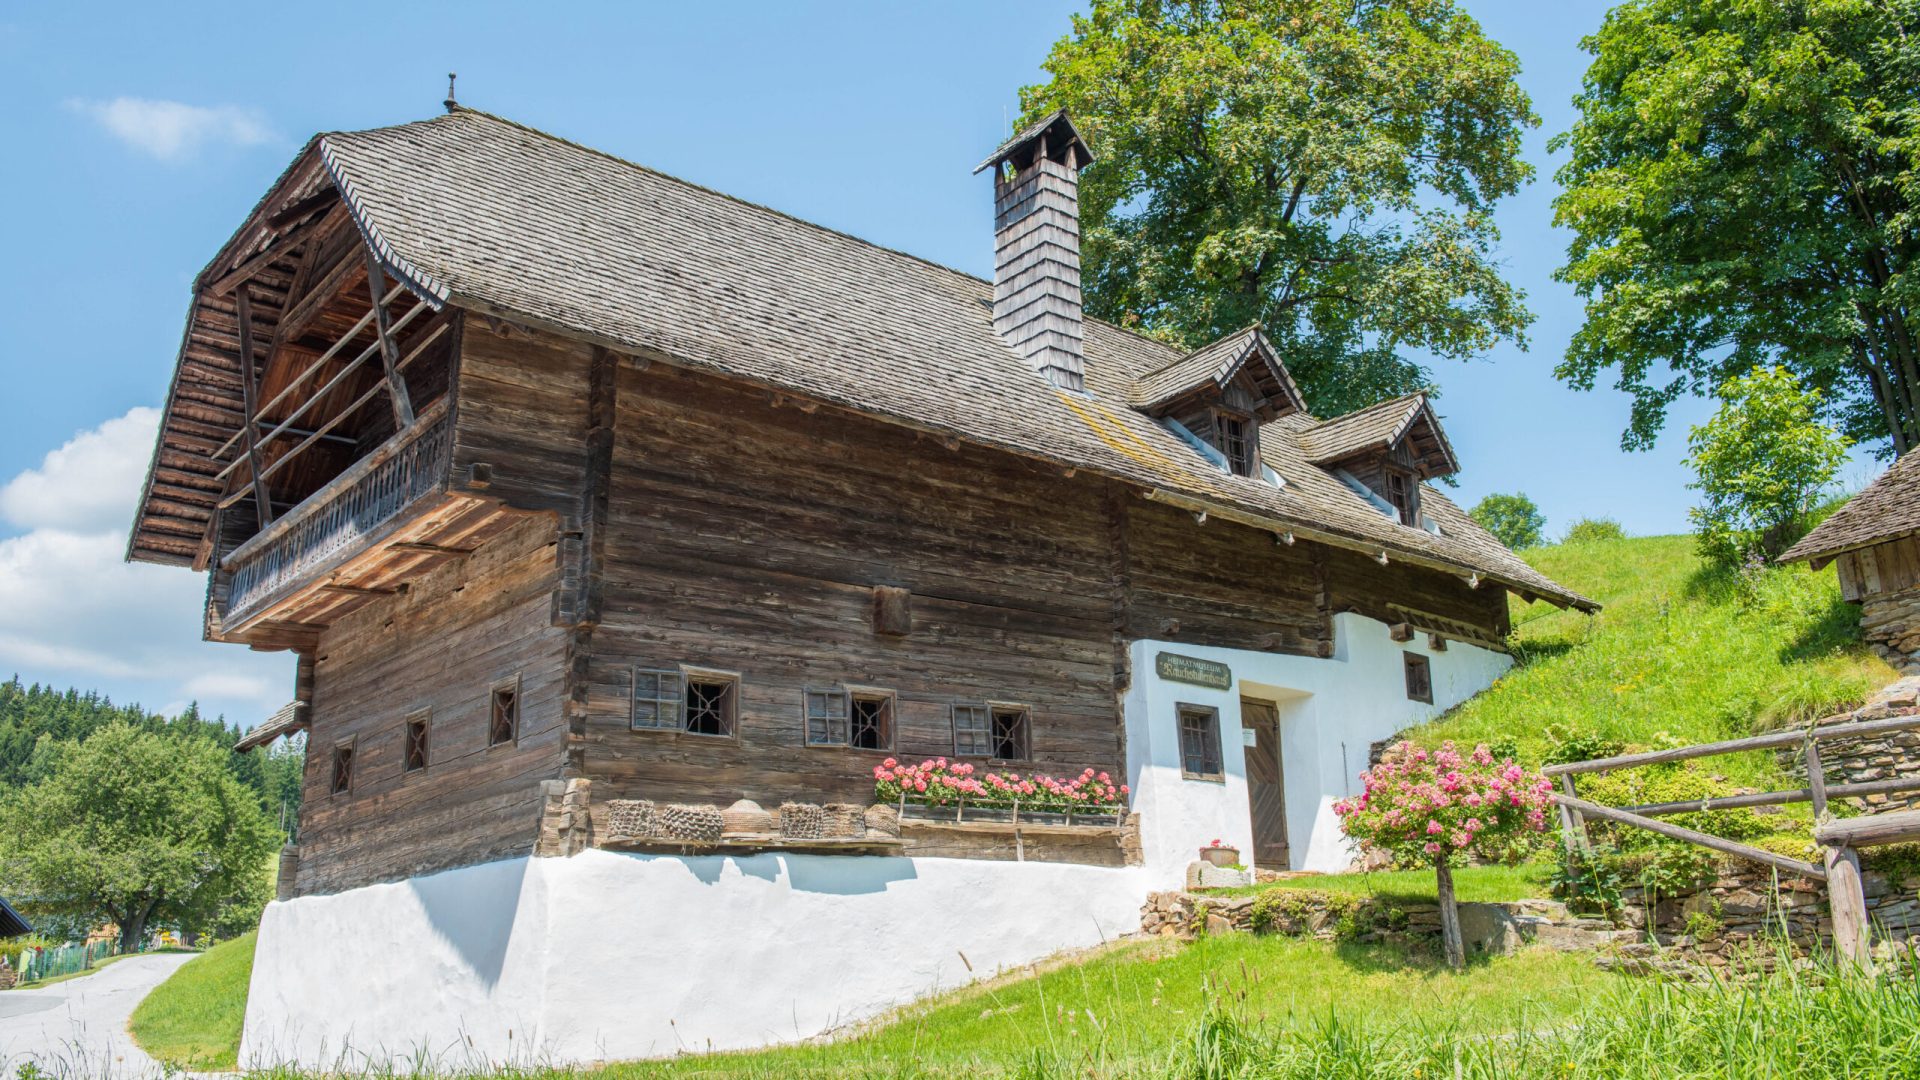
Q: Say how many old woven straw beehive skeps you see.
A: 6